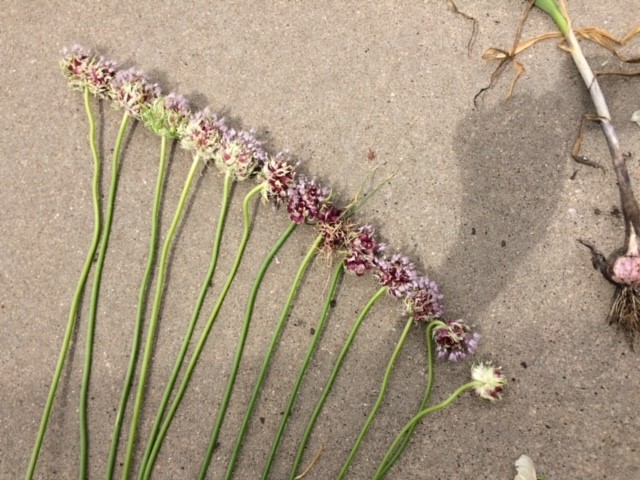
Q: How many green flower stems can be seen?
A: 13